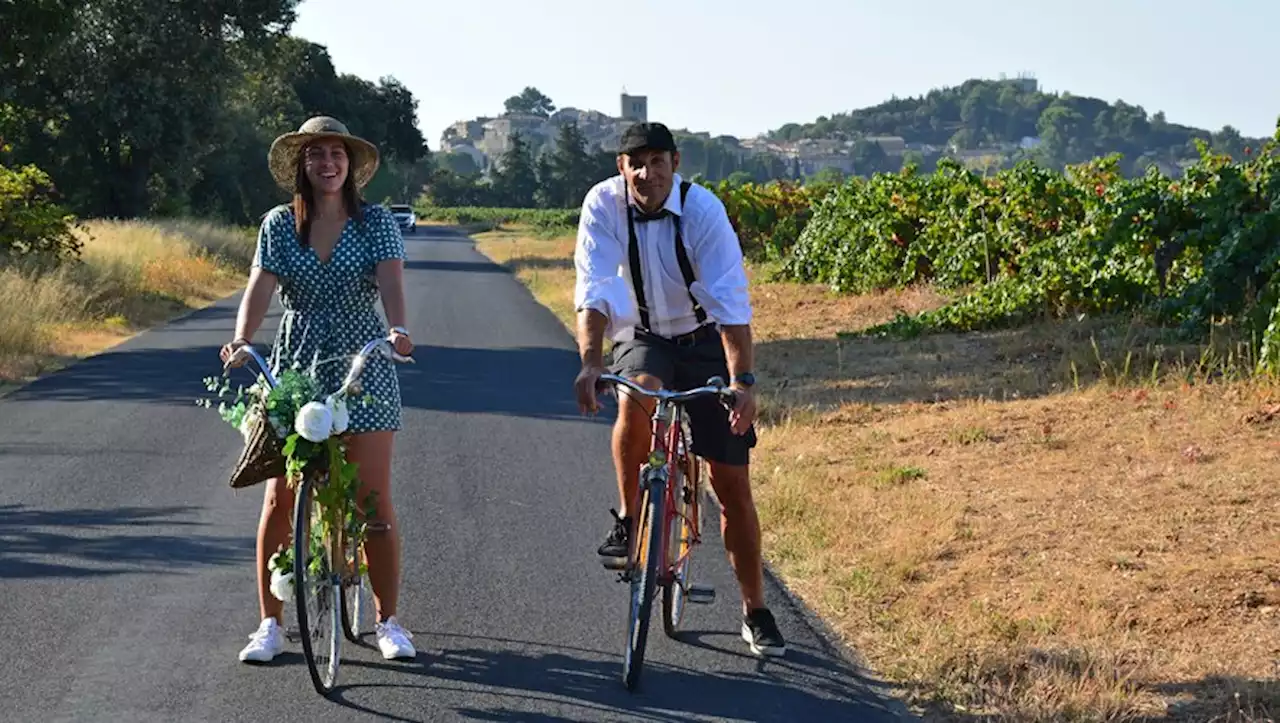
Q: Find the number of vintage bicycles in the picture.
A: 2